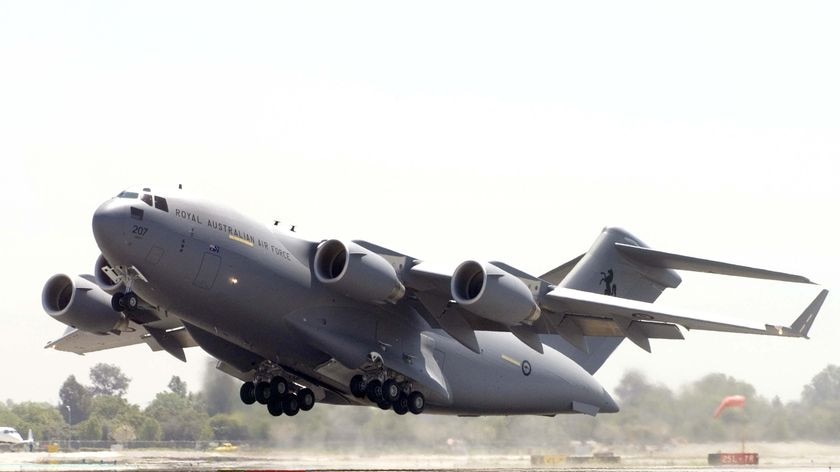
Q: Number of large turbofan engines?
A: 4